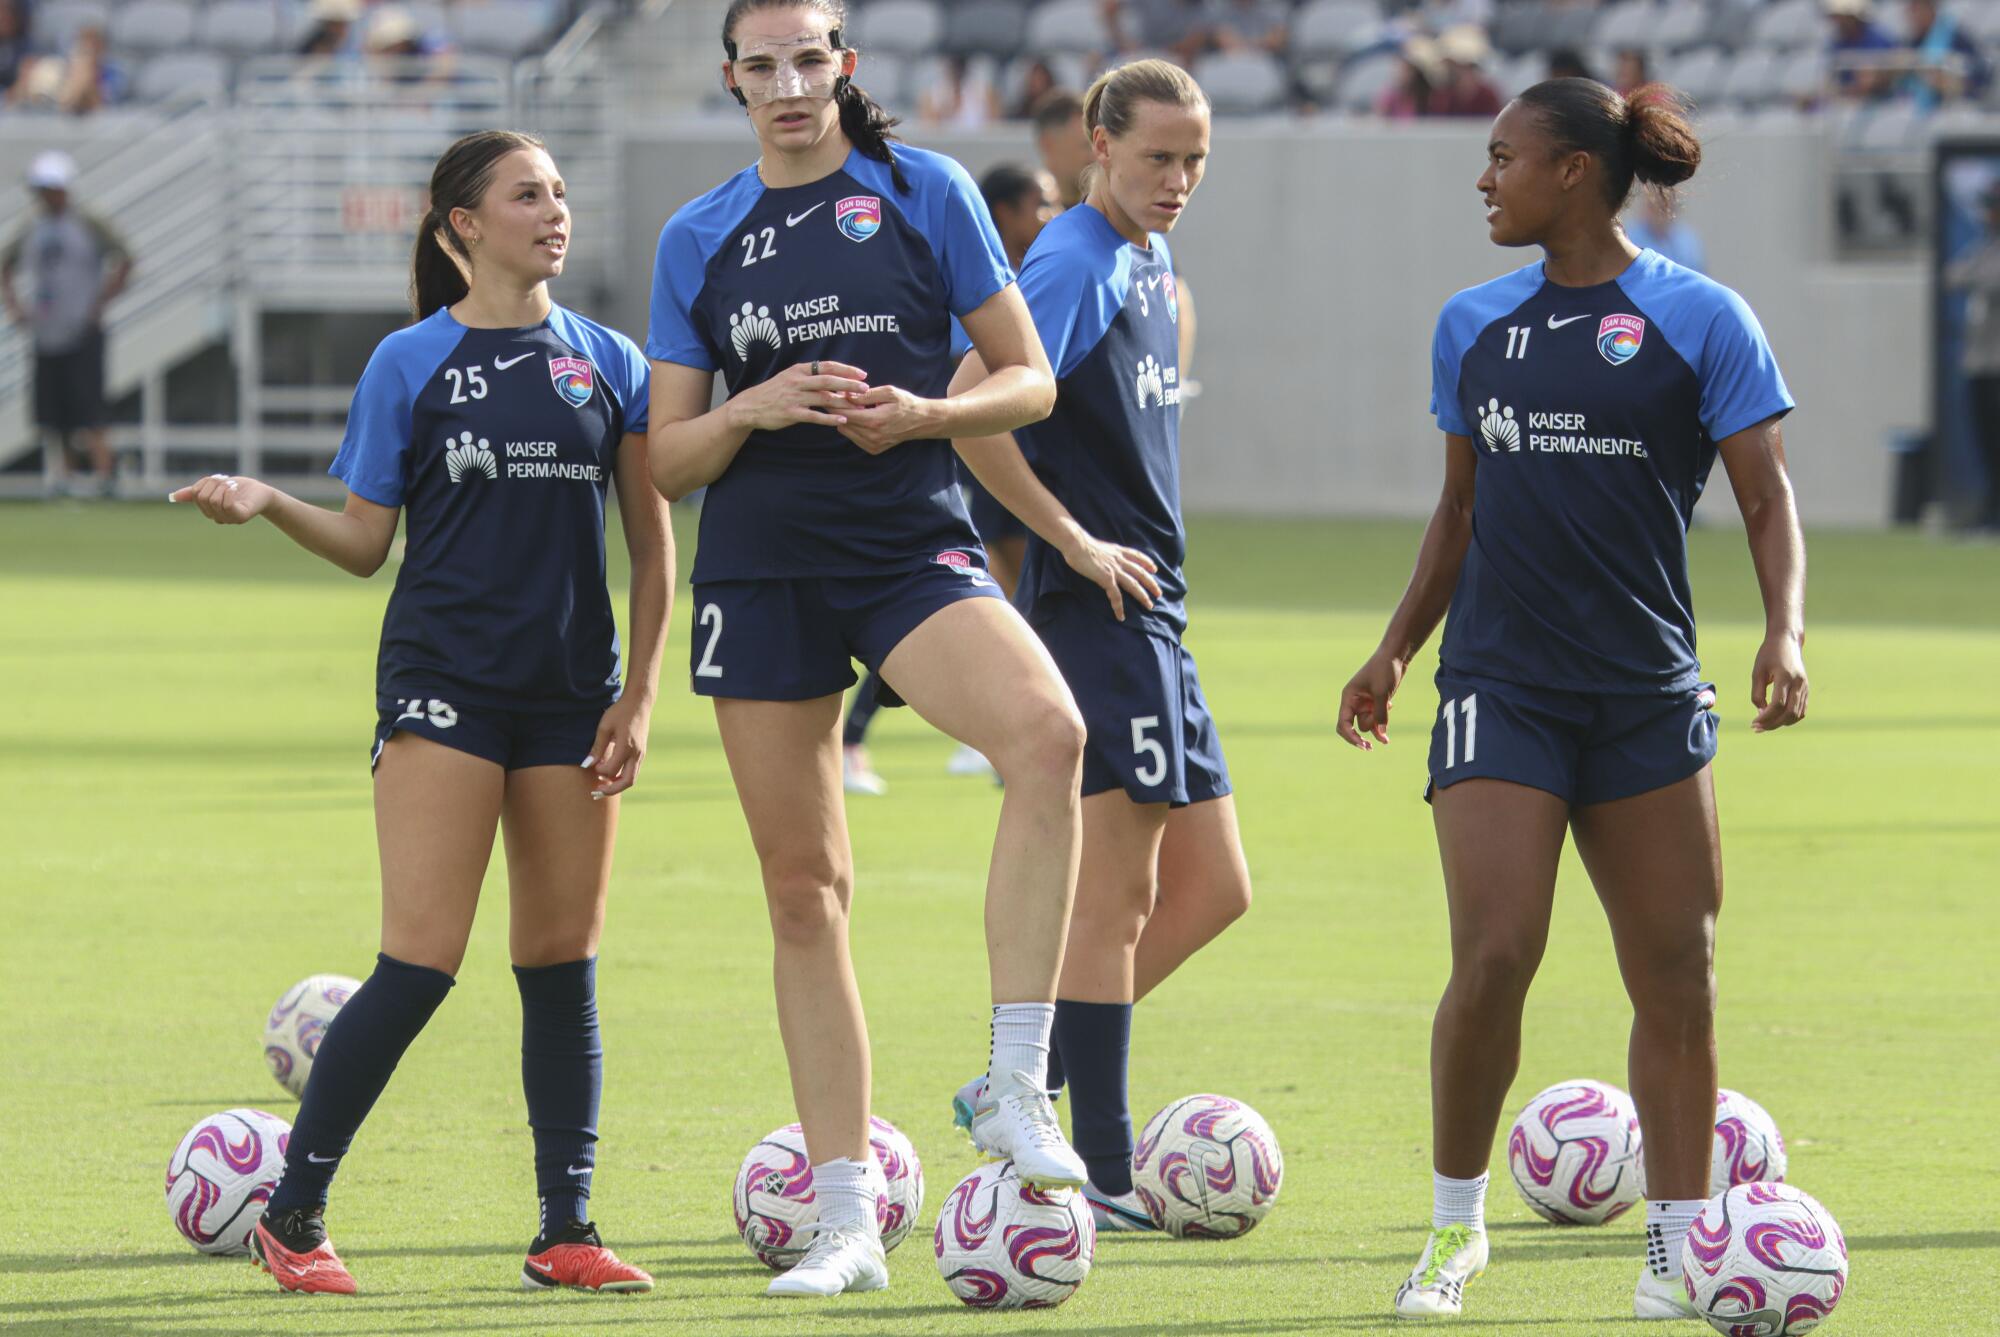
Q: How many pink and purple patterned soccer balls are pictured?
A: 9